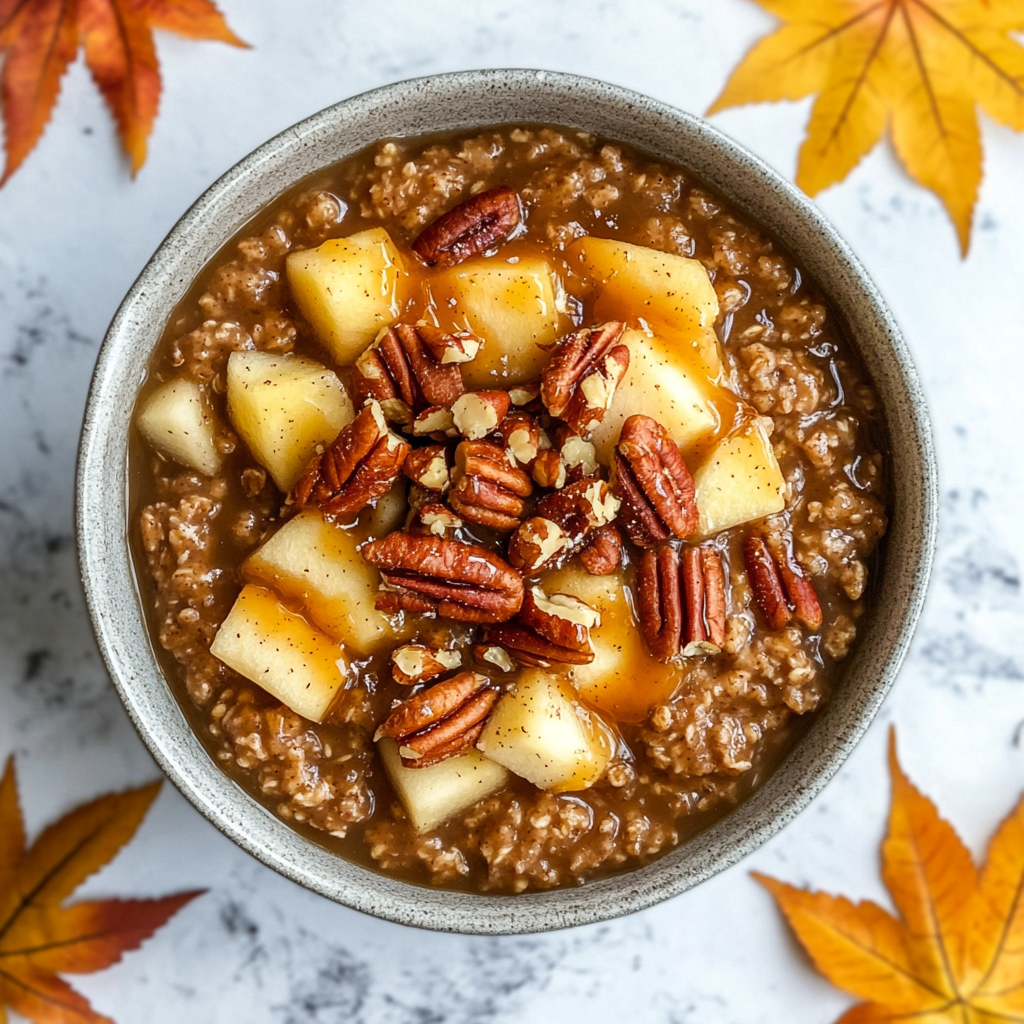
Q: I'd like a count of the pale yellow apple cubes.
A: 12